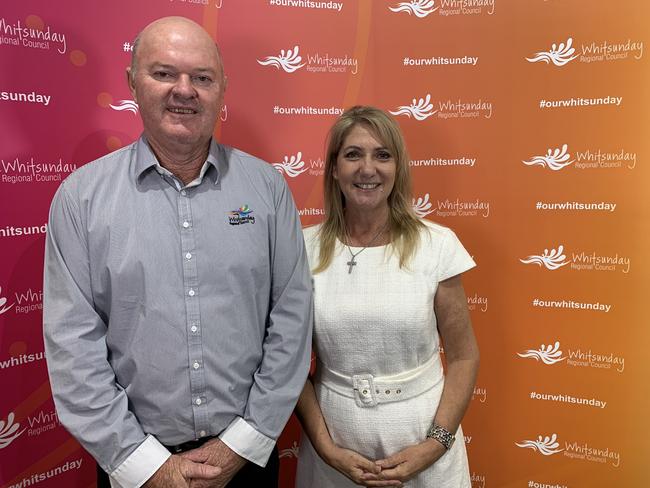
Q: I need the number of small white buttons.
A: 8